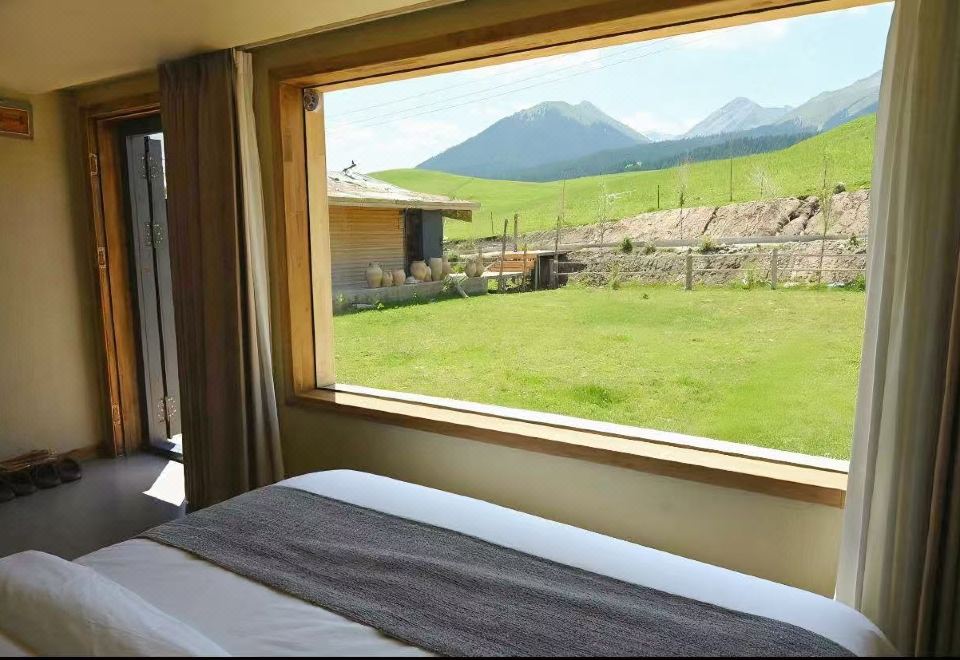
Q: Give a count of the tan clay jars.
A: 9